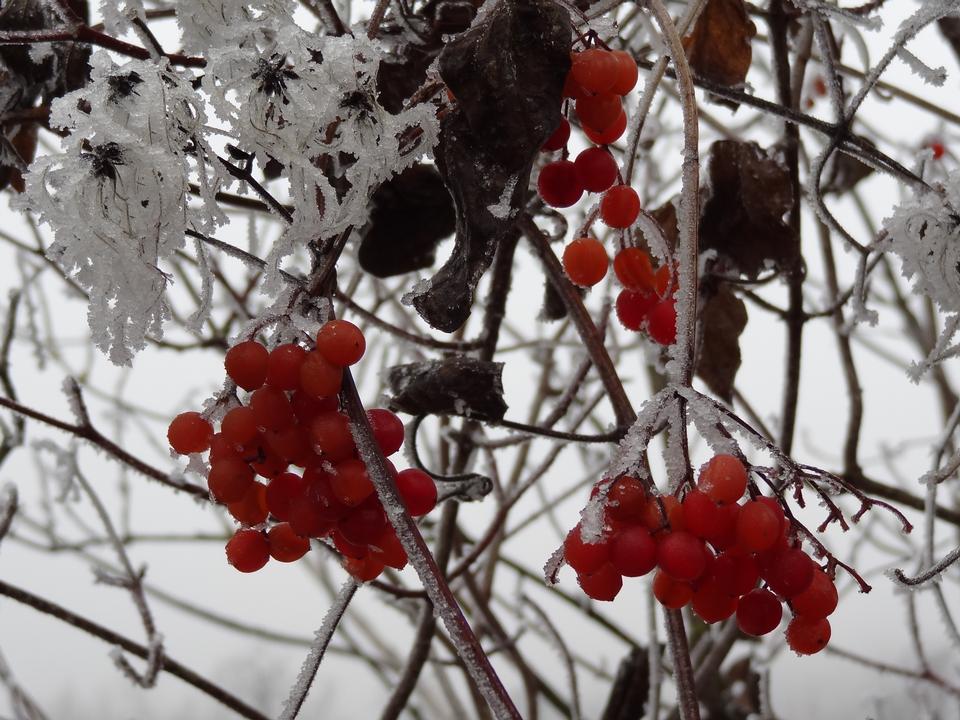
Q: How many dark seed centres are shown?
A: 4